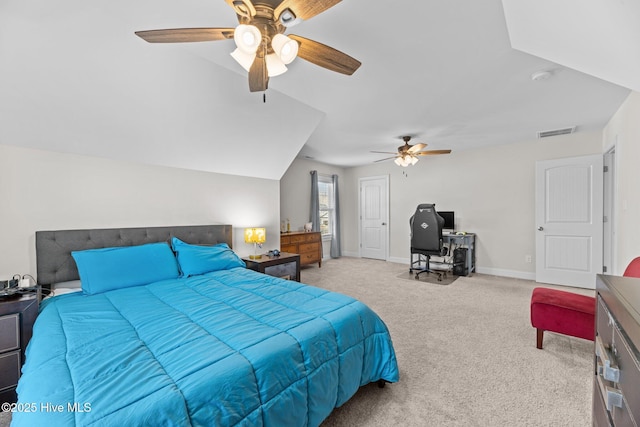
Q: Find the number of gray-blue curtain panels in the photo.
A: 2